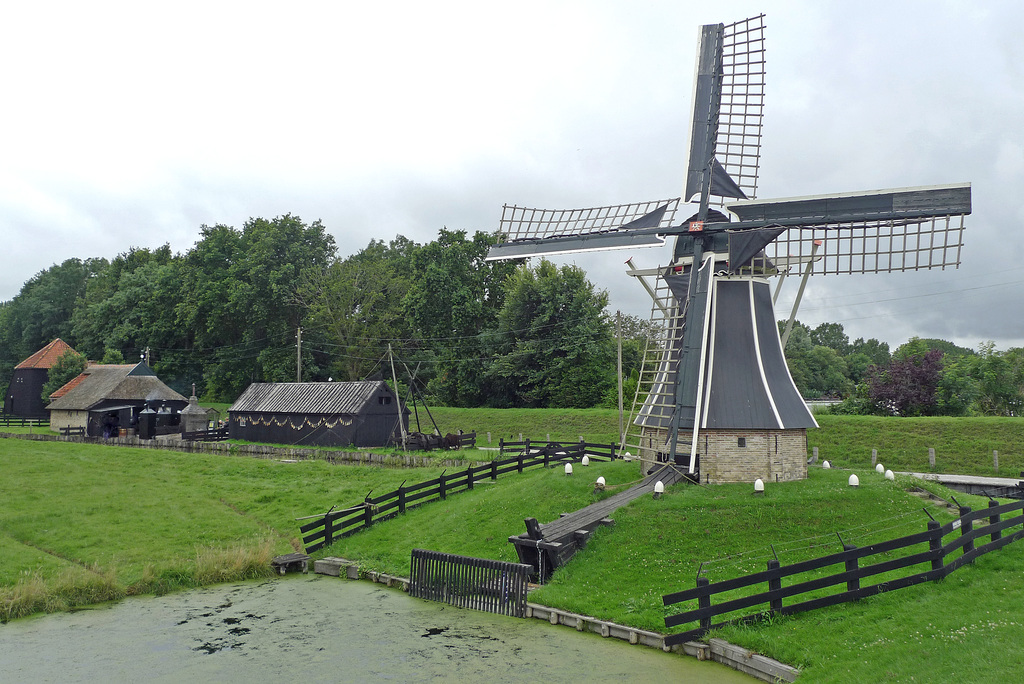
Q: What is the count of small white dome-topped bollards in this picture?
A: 10